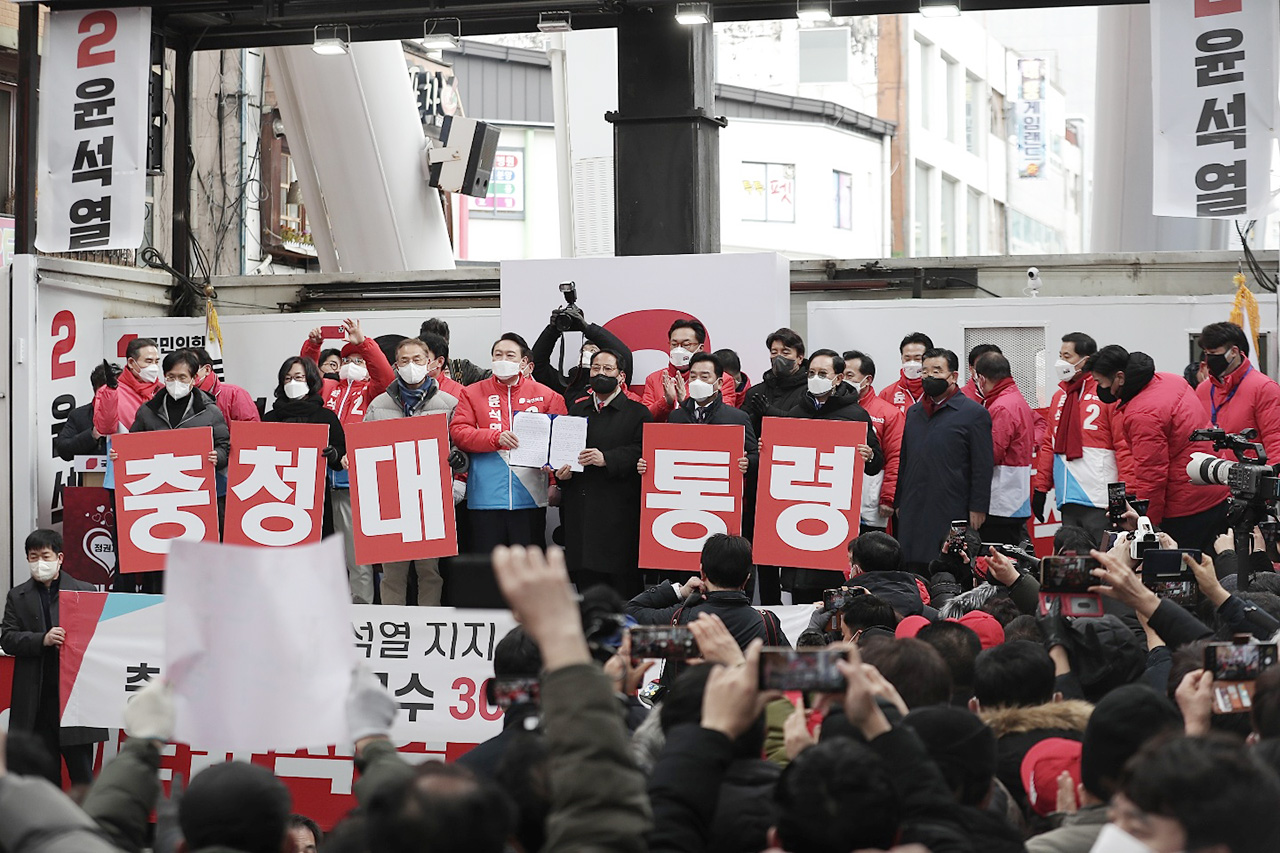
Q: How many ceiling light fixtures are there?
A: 6